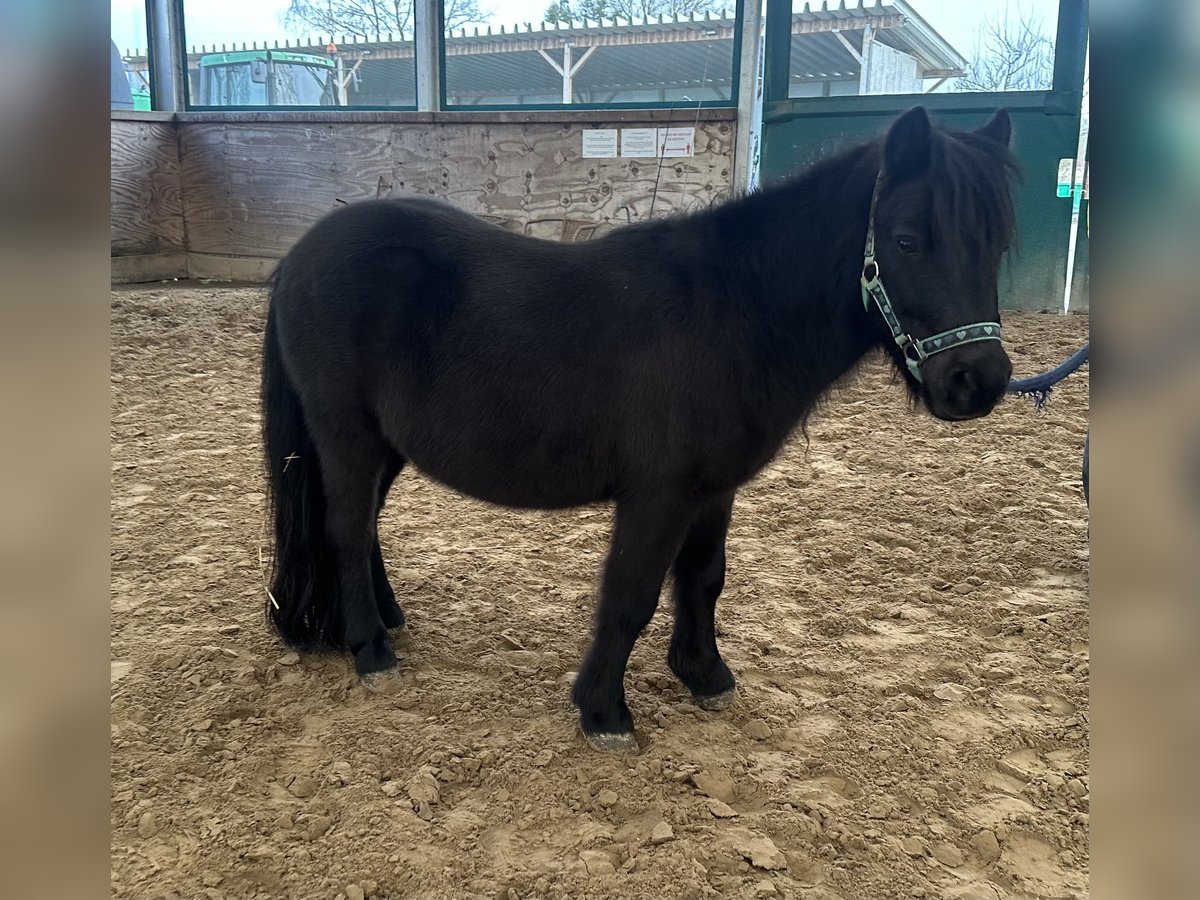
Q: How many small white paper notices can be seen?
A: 3